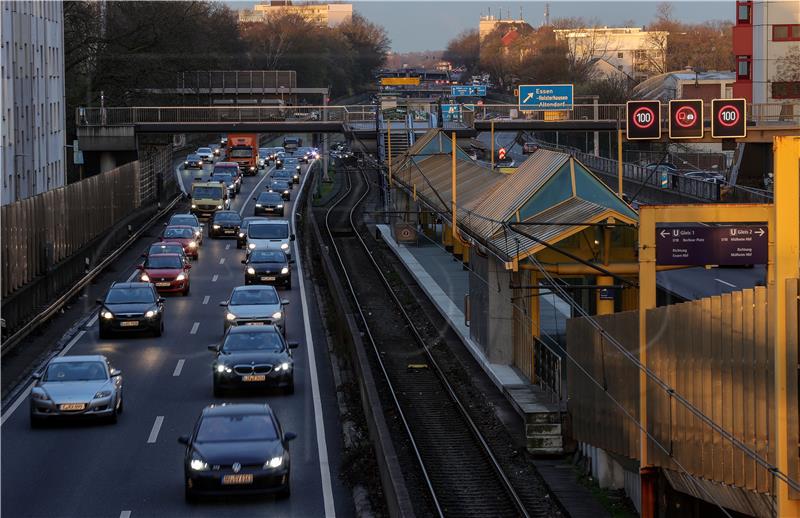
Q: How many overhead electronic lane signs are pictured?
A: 3